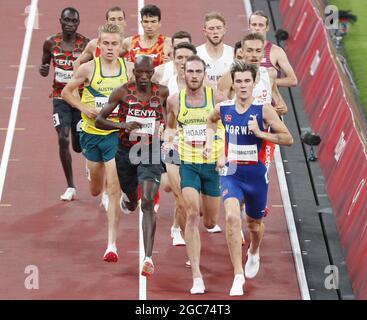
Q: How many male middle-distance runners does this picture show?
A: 13